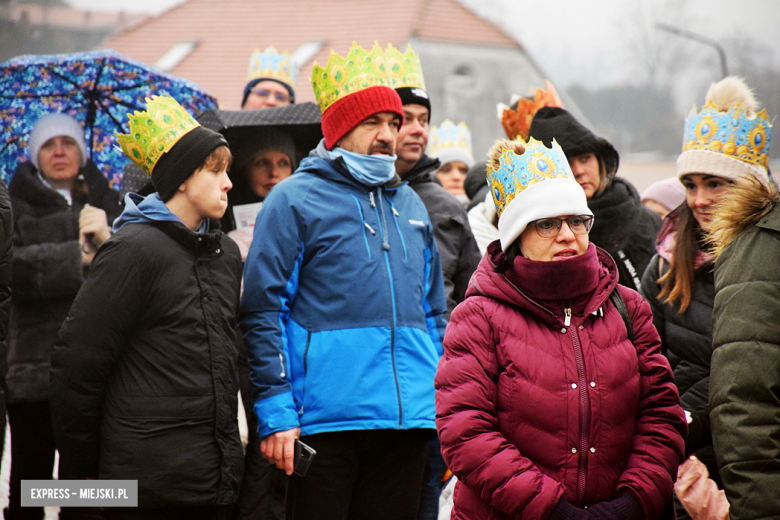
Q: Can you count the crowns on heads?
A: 8